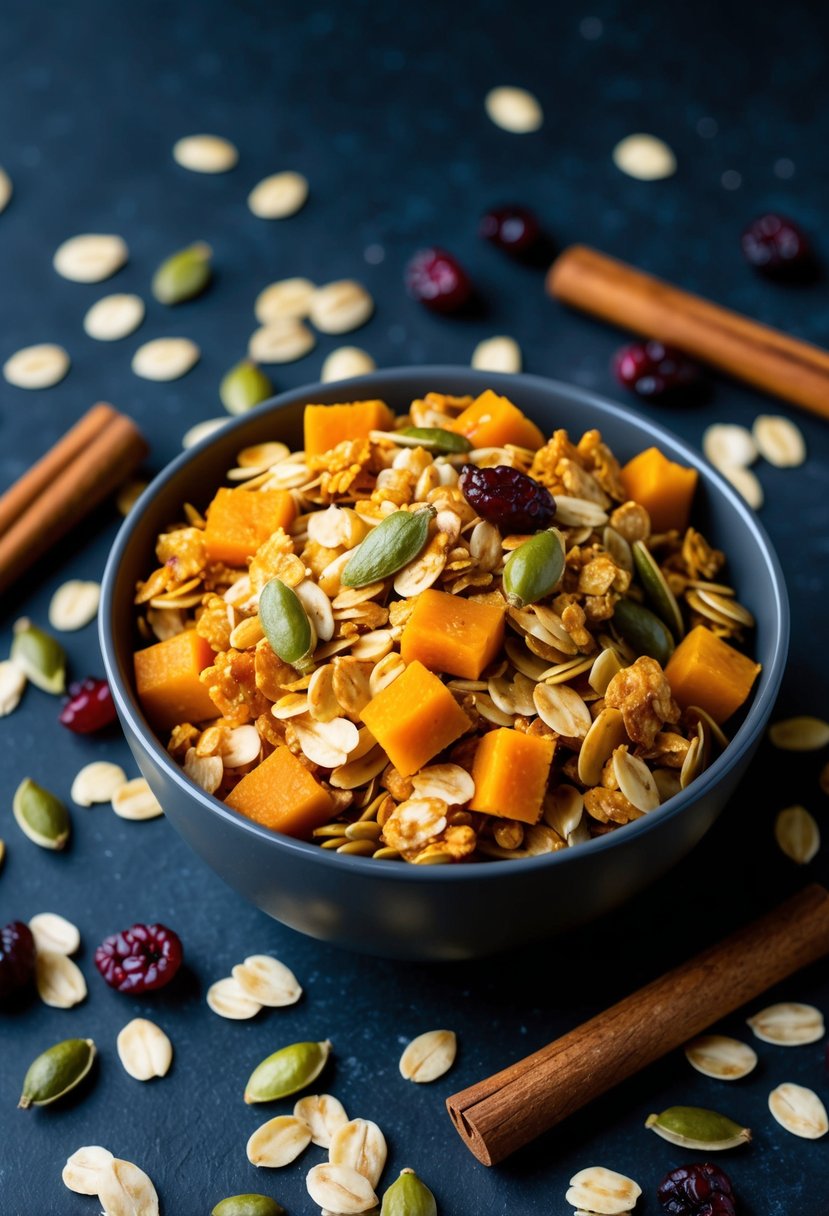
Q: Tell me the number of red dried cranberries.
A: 9